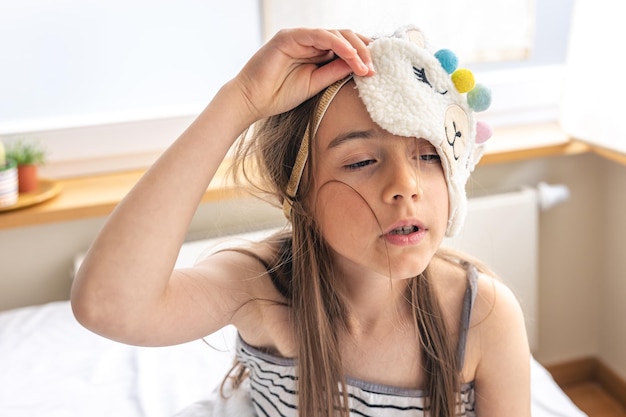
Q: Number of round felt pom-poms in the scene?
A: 4